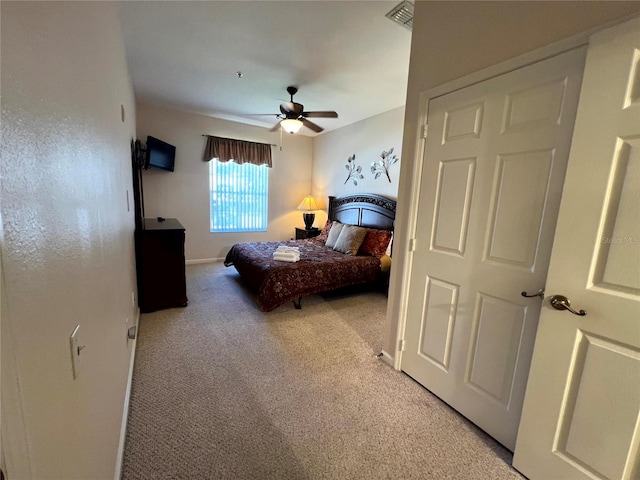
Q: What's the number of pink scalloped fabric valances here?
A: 0